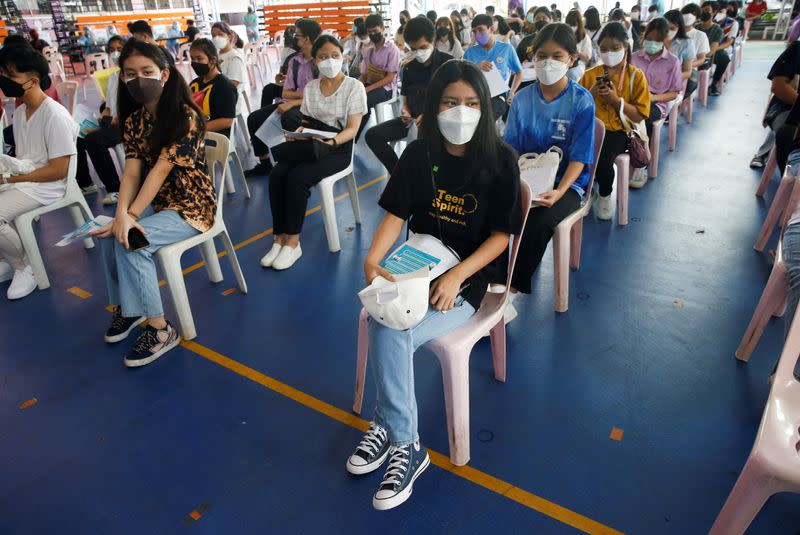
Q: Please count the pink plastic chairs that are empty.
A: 1